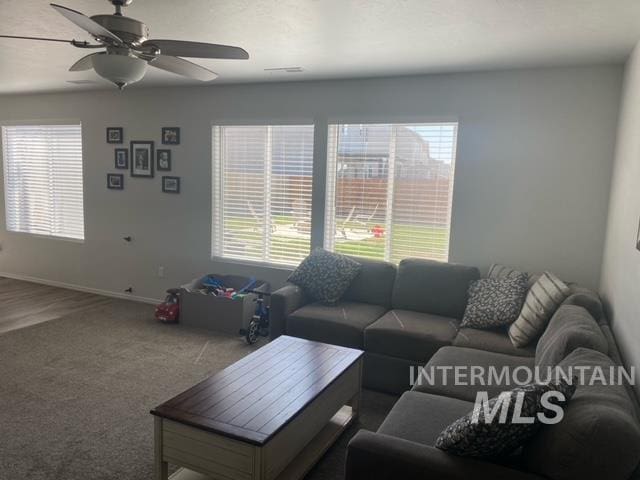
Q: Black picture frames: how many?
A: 7